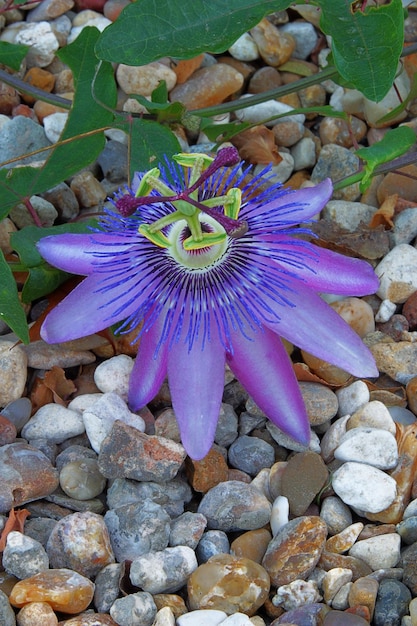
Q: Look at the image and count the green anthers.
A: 5